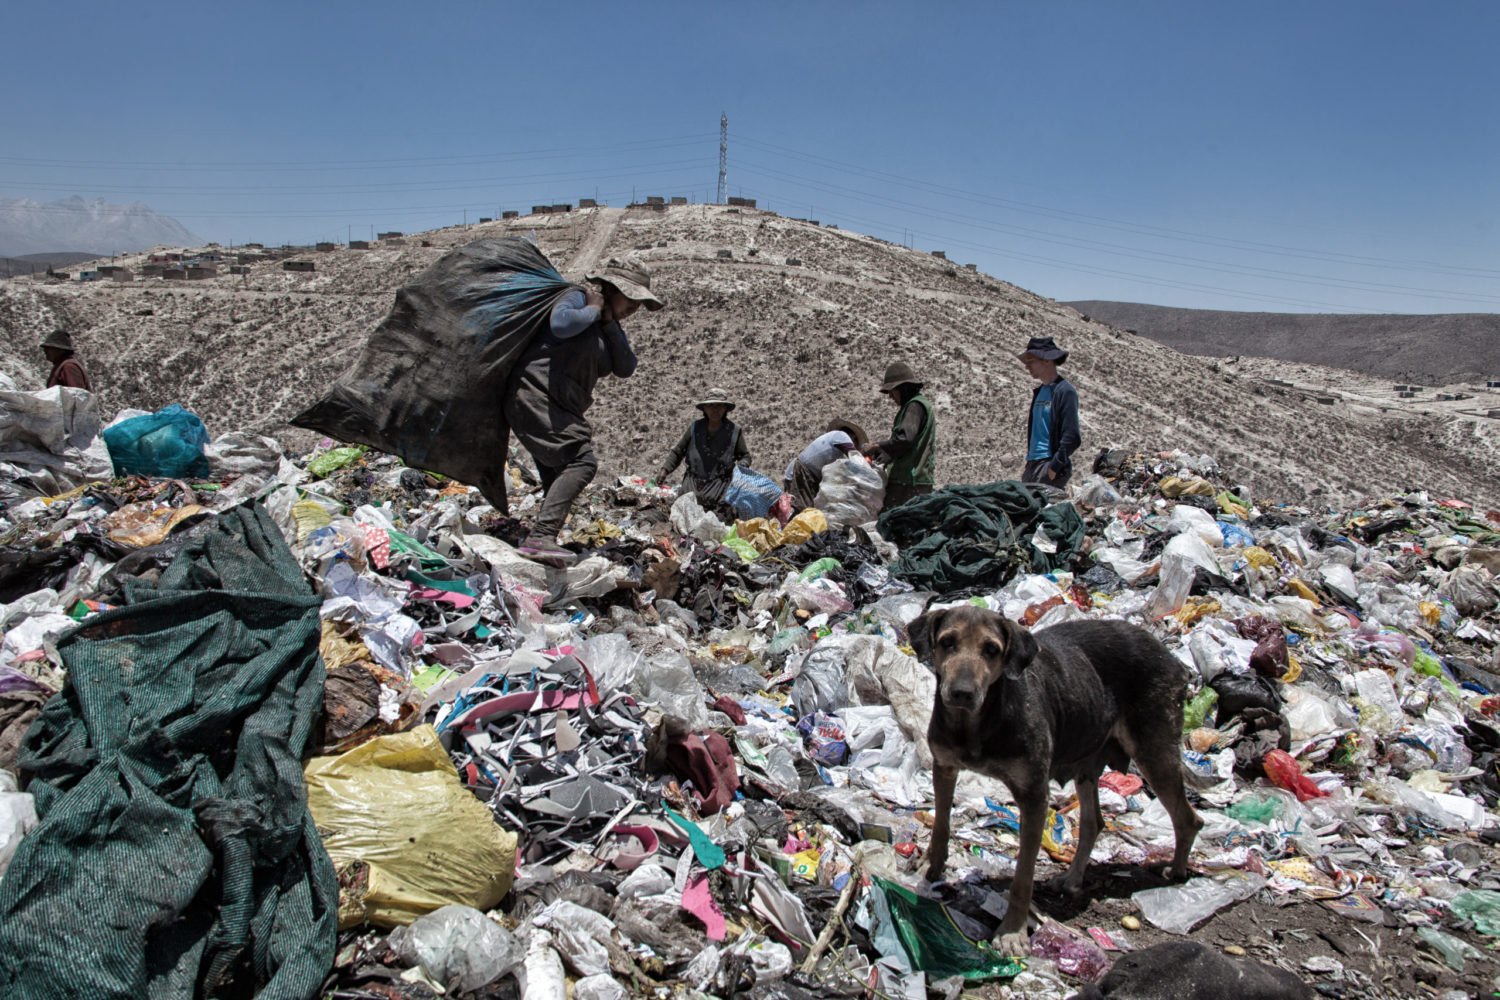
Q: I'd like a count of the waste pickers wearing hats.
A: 6